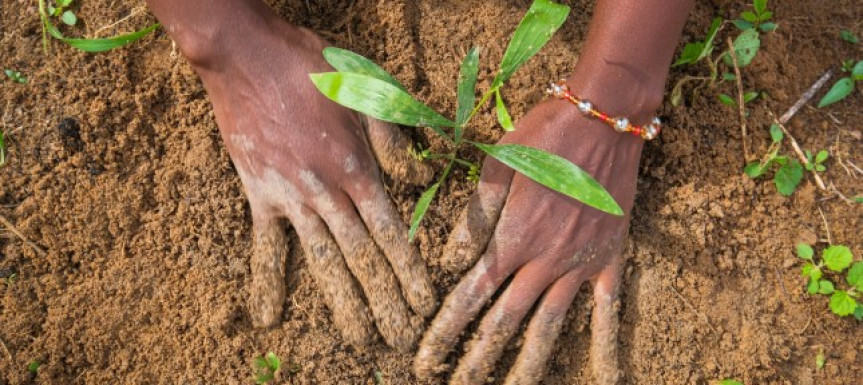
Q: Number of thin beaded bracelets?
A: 1